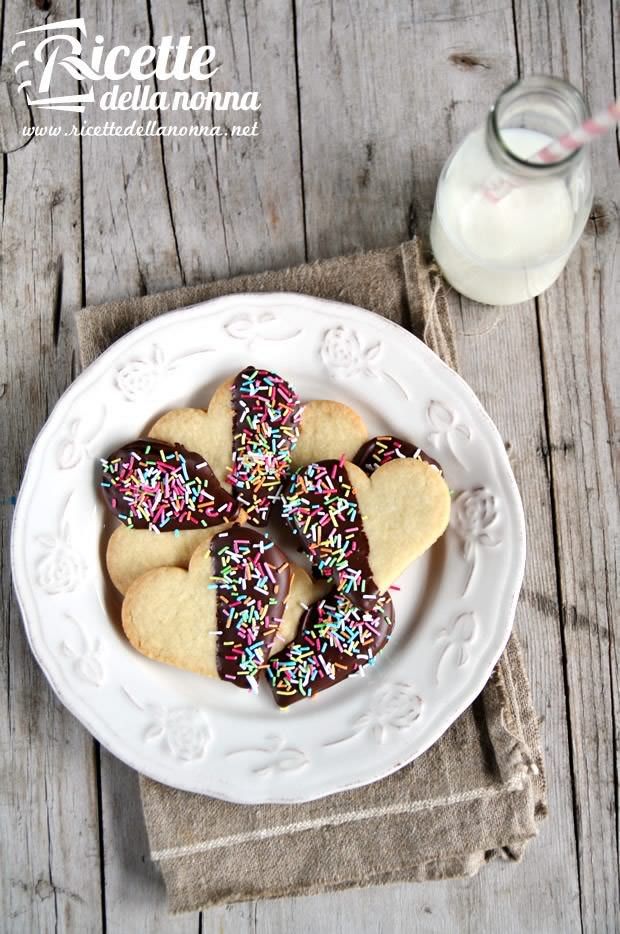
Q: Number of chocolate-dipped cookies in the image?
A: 6